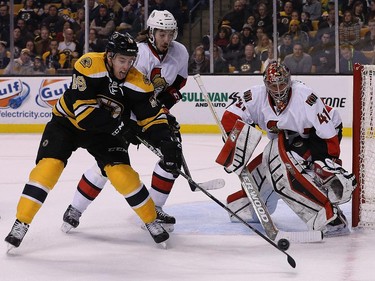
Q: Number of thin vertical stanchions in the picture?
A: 6